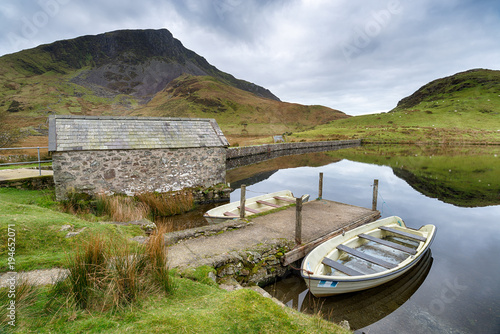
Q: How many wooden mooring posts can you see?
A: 4